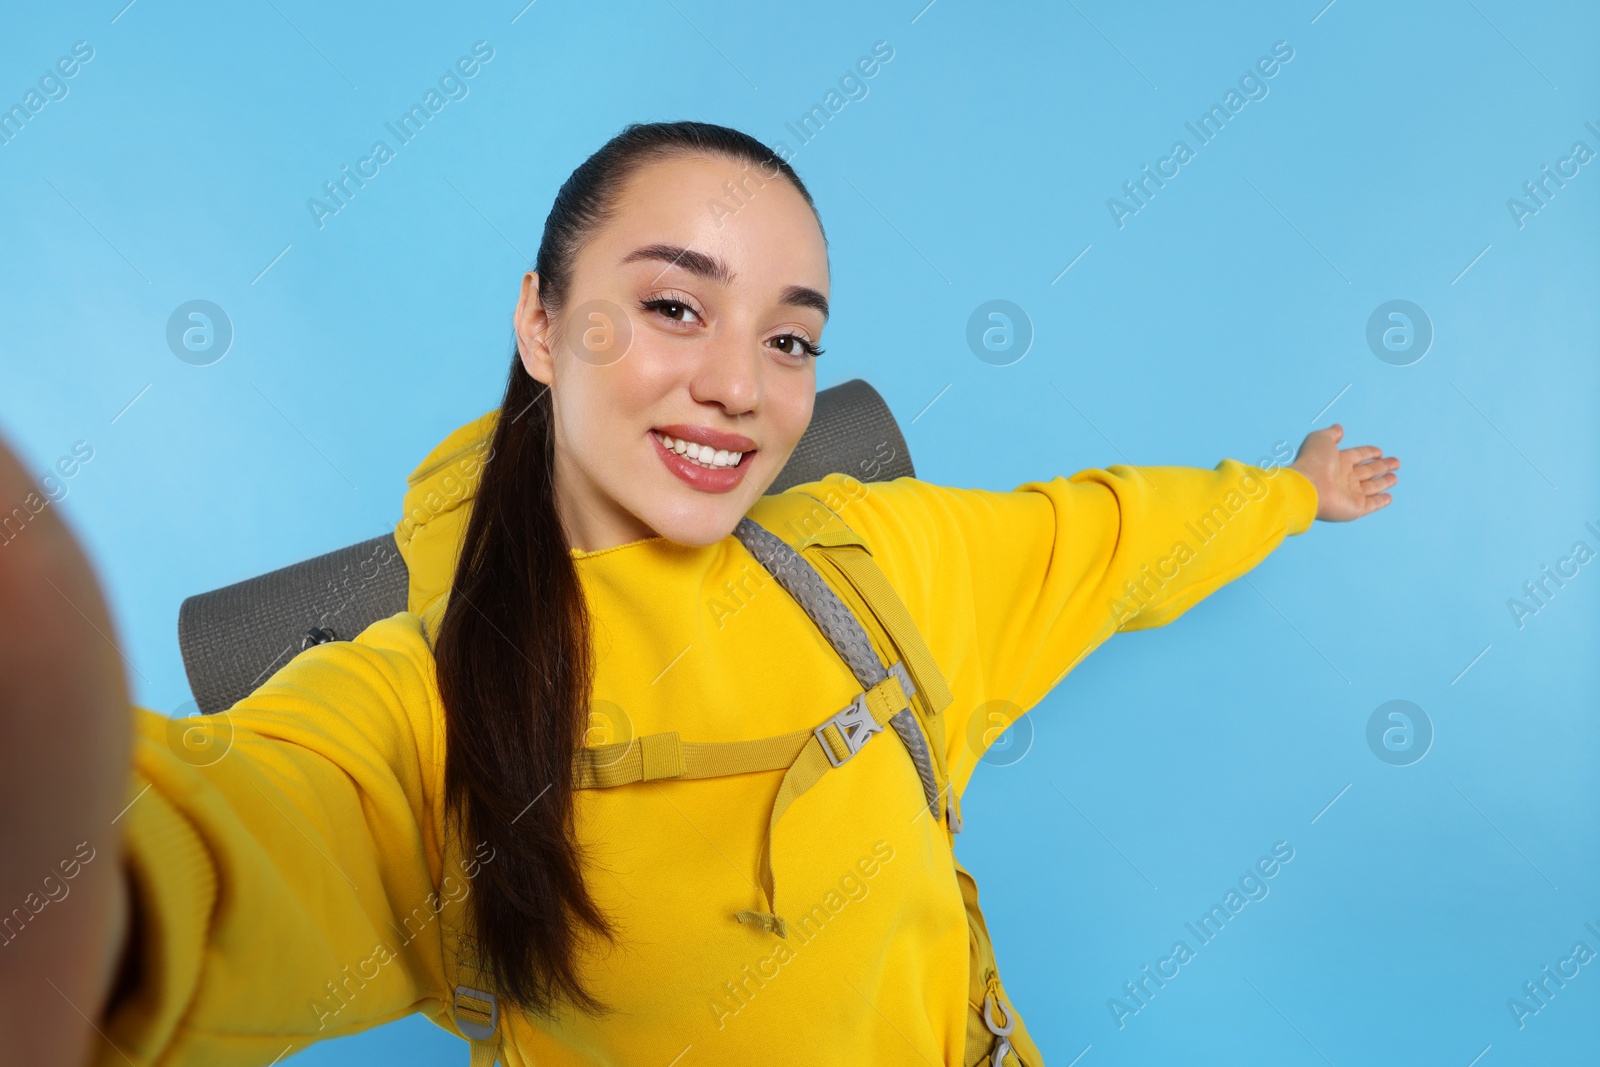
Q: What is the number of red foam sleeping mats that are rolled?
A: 0